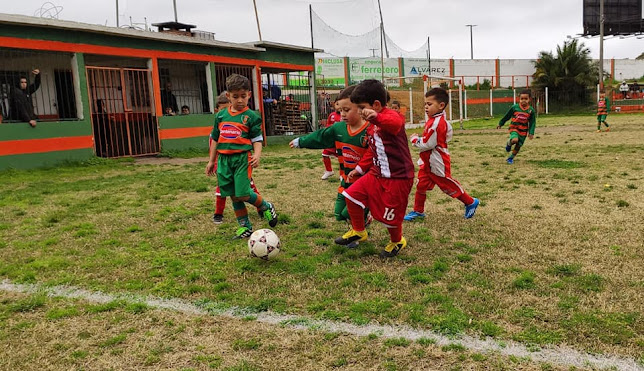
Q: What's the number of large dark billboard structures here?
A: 1